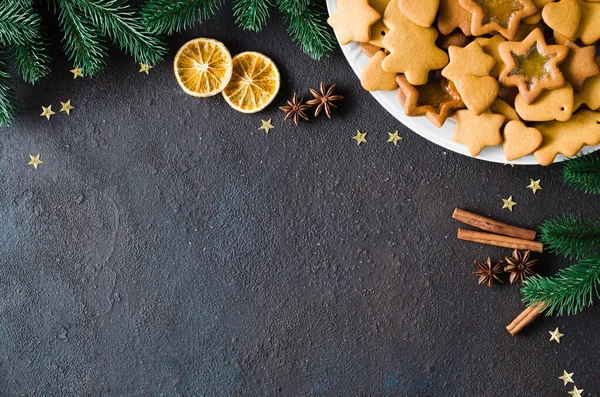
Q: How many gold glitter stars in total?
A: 13